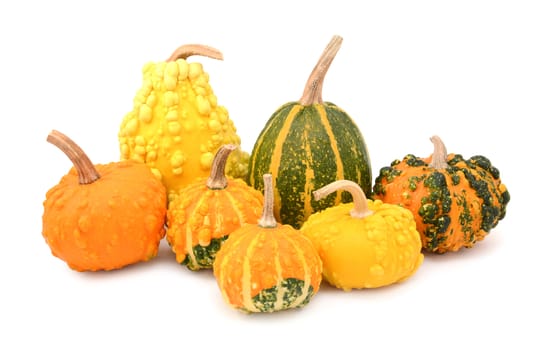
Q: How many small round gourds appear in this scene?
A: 5